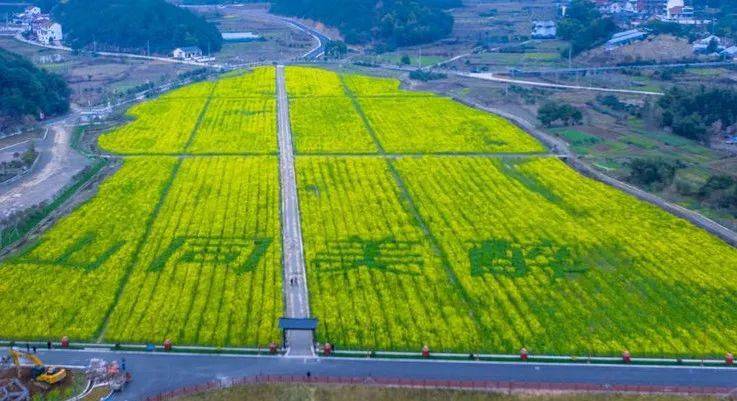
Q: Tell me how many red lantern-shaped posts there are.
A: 8